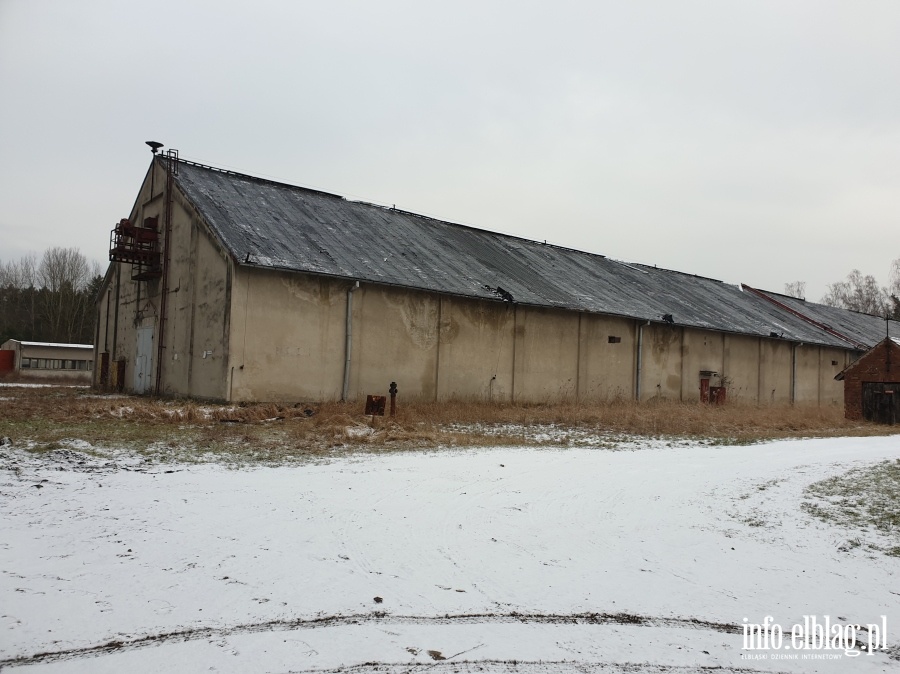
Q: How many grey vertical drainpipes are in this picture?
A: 3